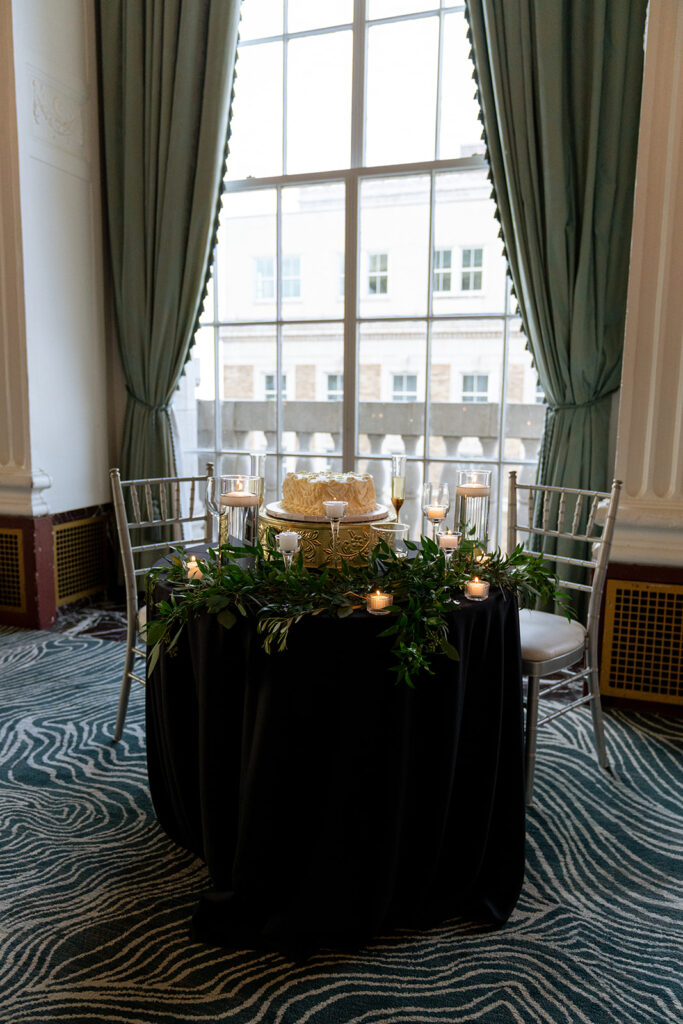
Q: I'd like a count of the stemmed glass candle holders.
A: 4